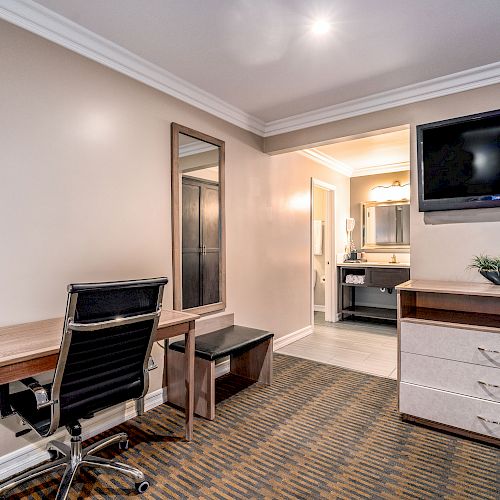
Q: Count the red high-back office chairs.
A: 0